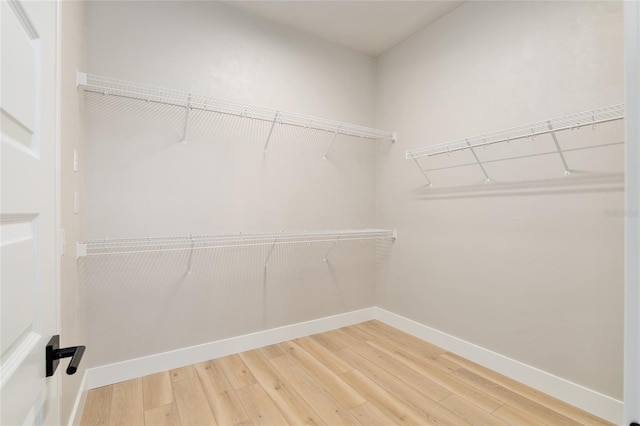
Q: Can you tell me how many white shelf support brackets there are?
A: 9